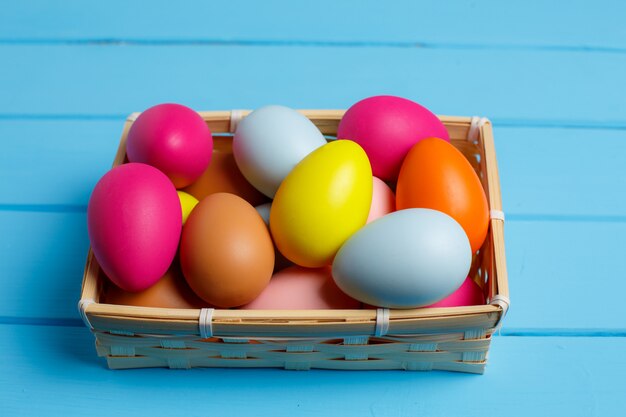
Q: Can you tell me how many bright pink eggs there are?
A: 4